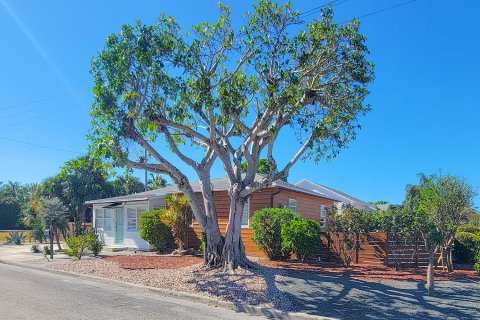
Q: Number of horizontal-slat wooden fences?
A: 1